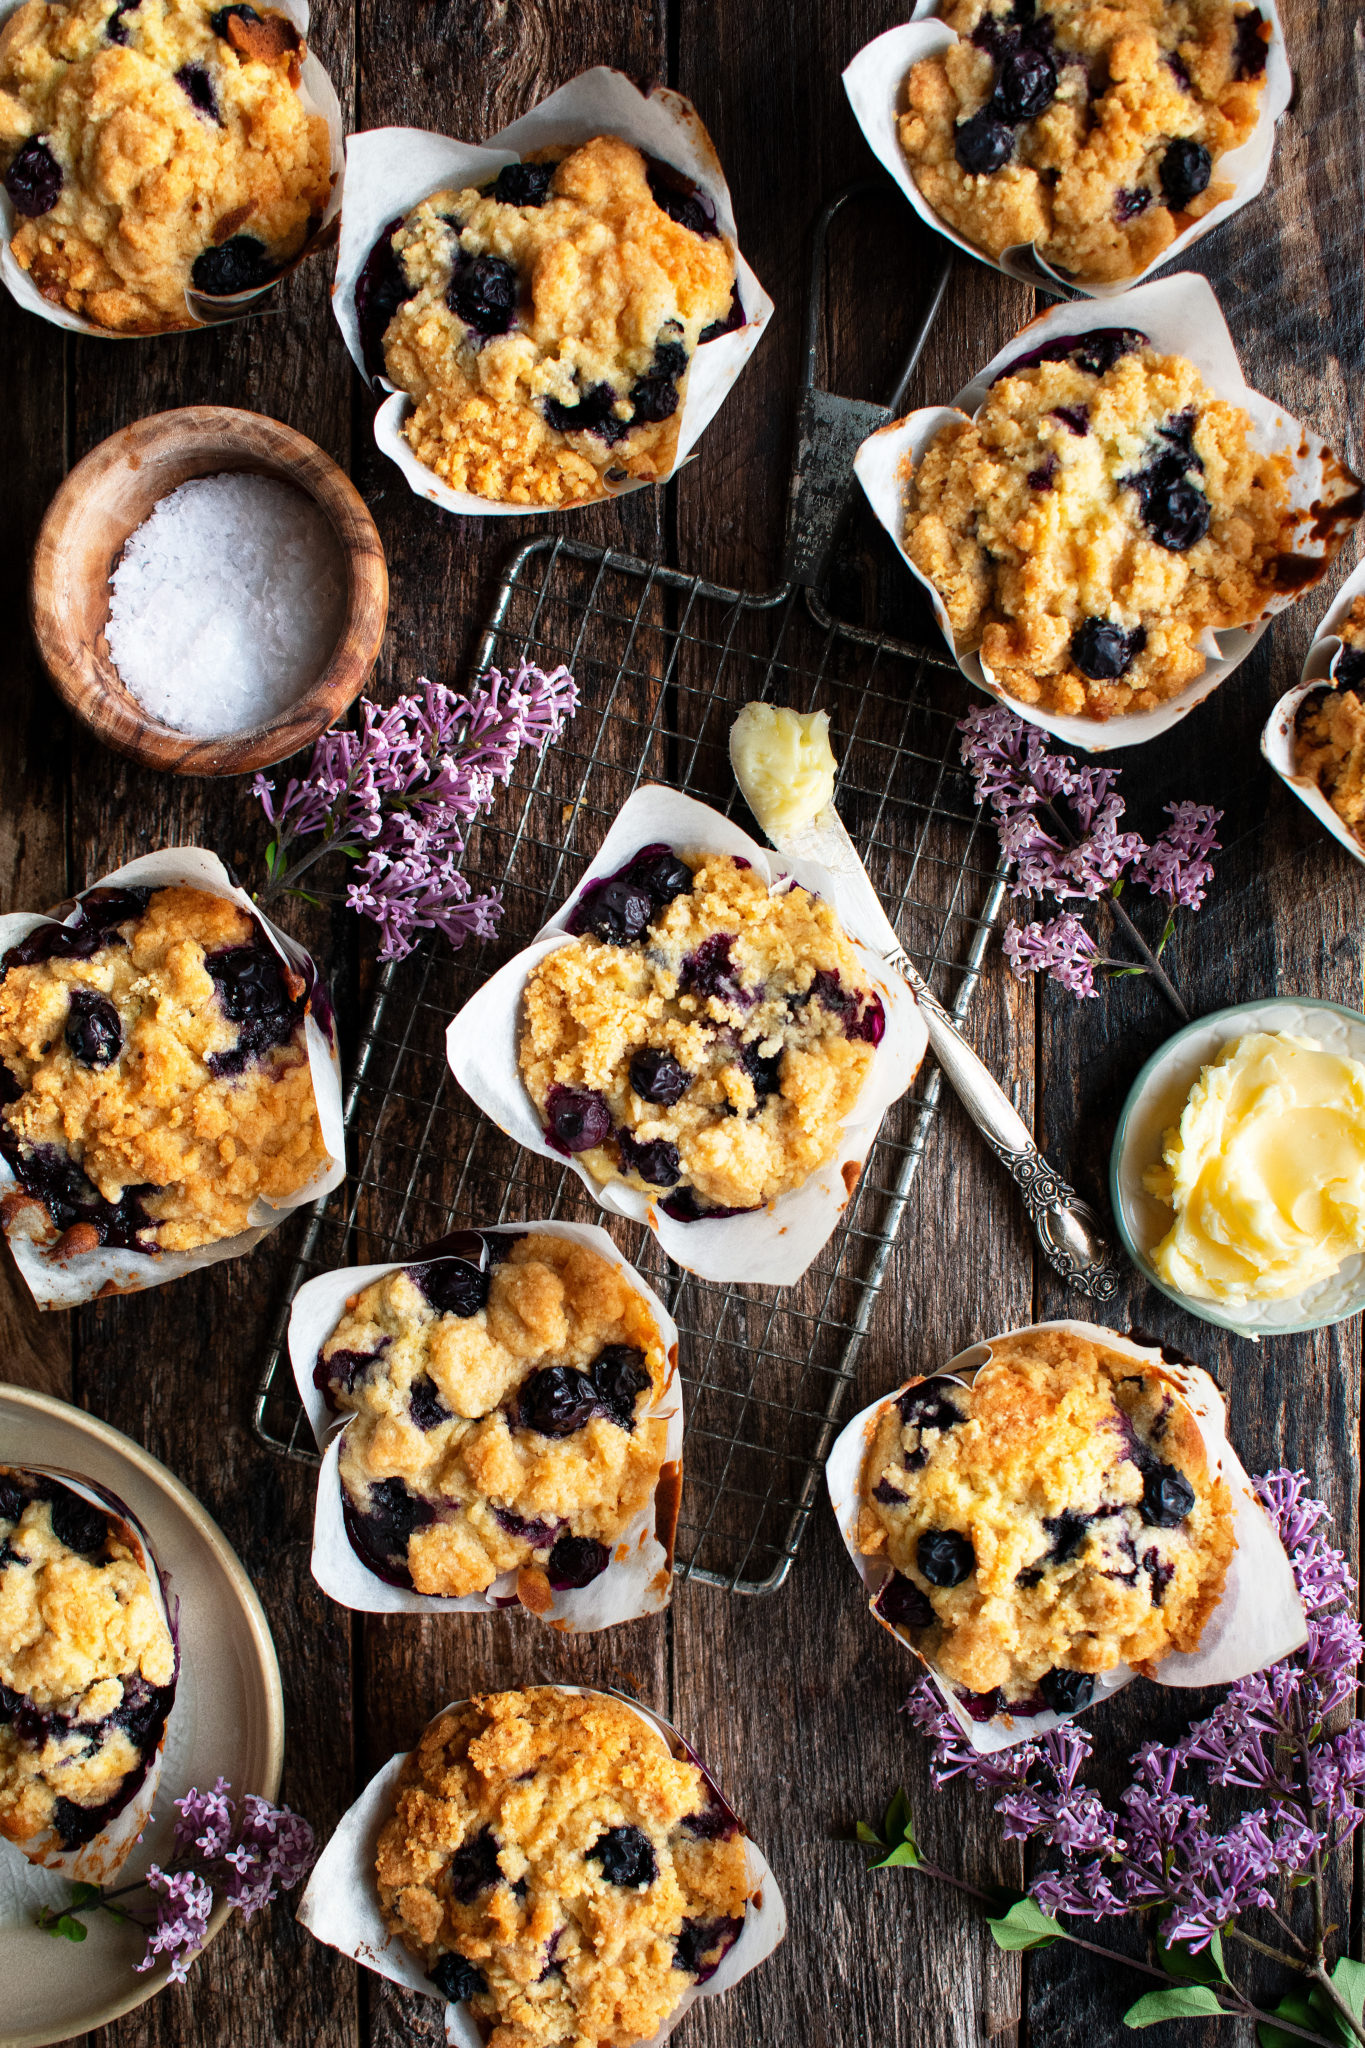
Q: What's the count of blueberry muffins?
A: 11